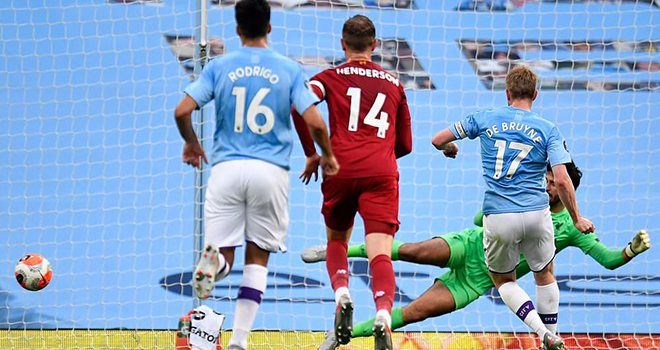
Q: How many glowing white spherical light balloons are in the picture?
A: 0